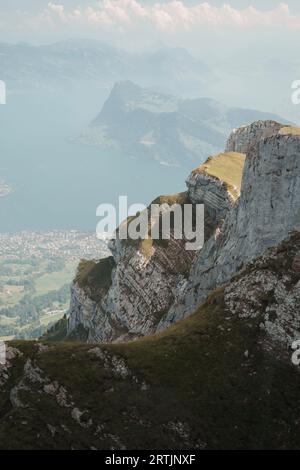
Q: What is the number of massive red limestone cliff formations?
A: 0